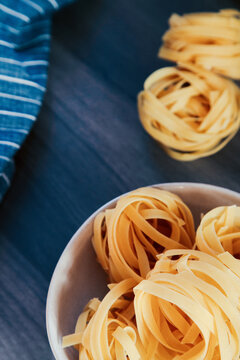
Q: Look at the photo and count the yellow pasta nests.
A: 6